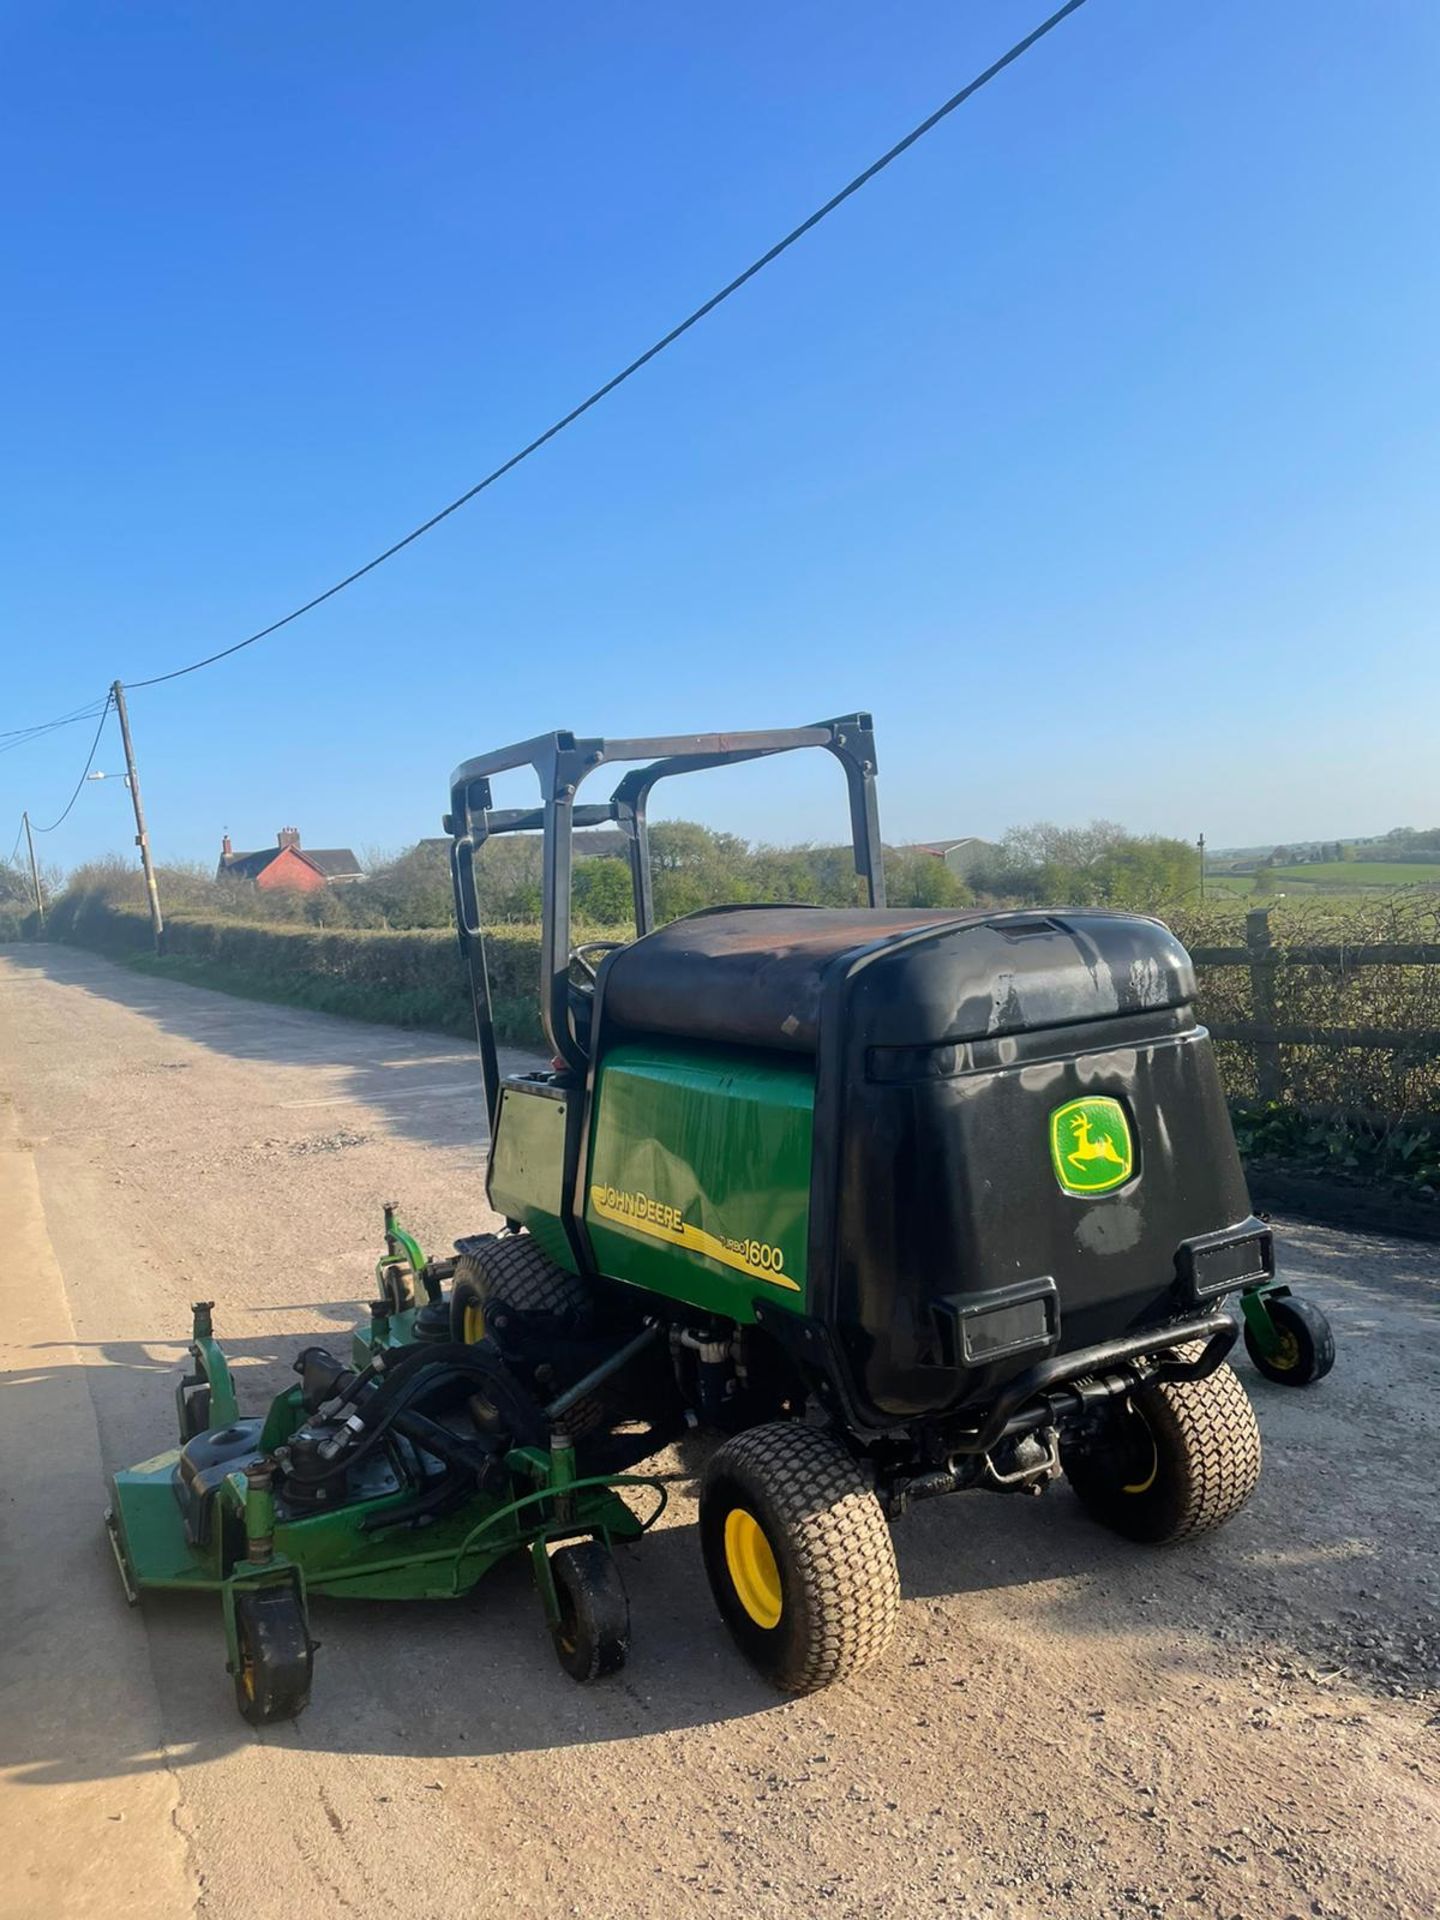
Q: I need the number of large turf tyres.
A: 3